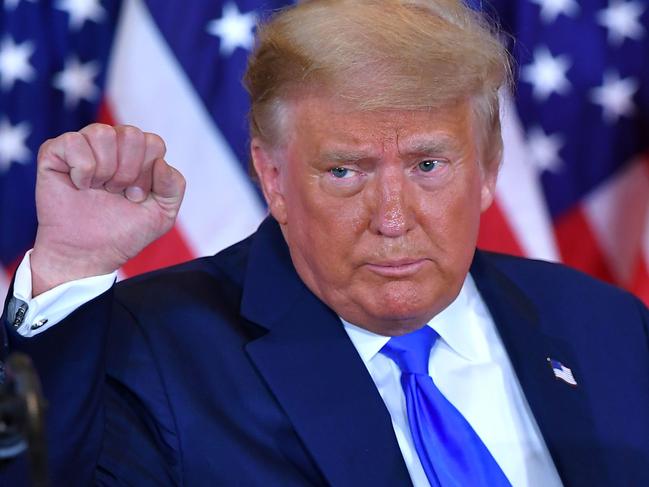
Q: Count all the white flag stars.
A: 11